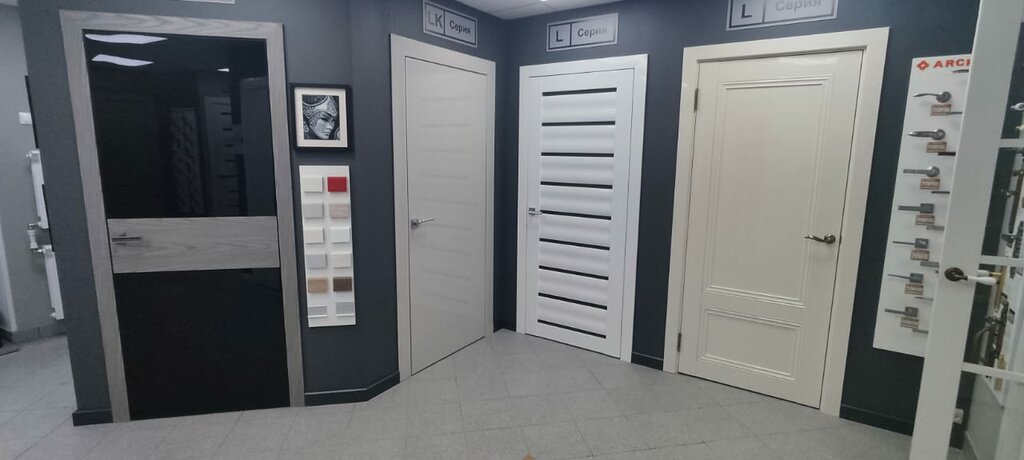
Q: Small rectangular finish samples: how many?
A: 12